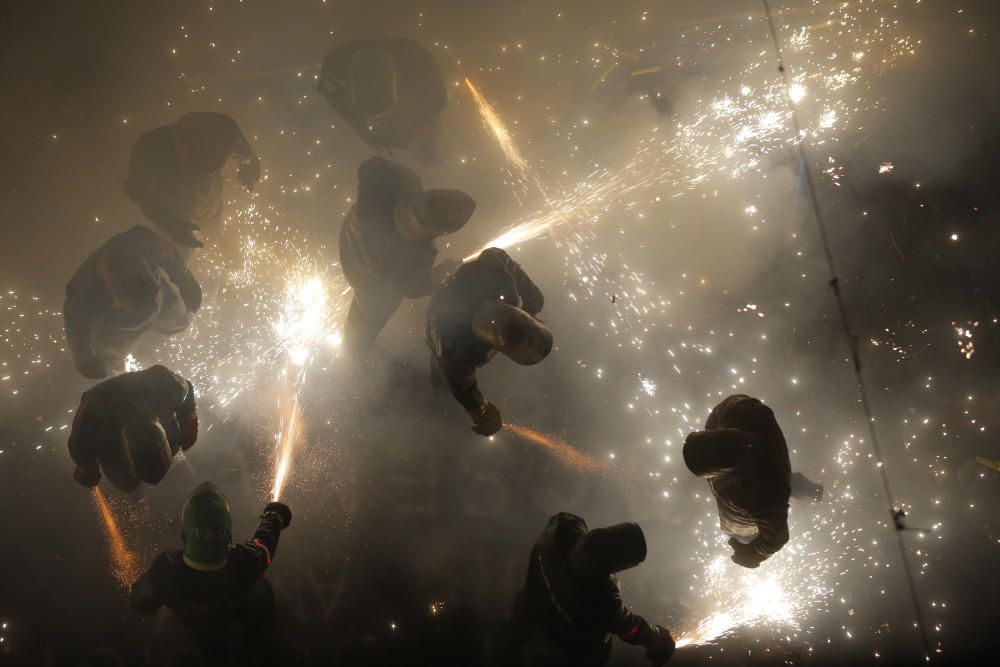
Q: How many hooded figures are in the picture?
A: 9